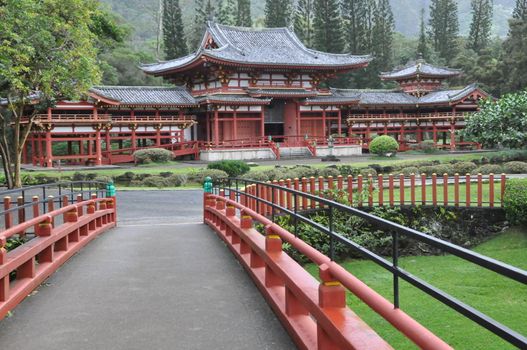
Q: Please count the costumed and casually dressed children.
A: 0